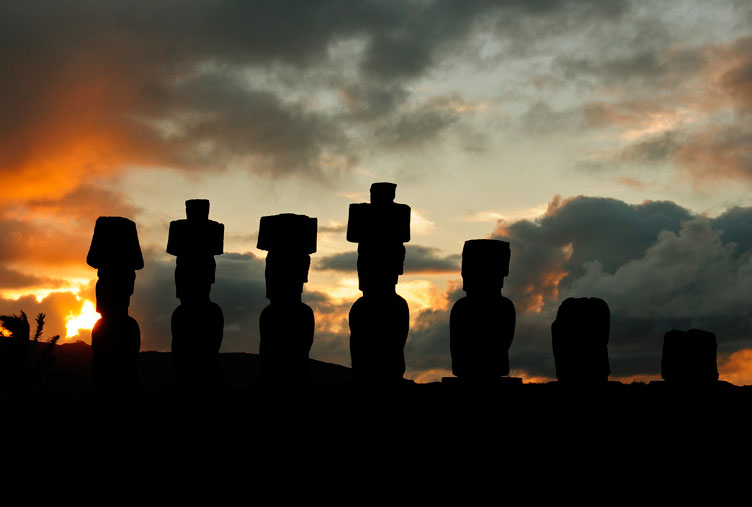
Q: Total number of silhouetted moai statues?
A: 7